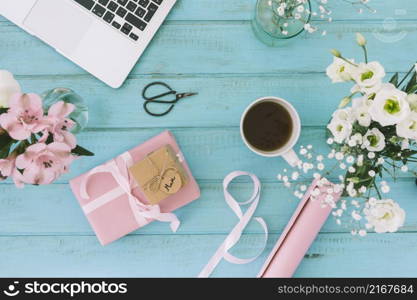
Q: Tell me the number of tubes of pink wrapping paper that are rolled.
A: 1